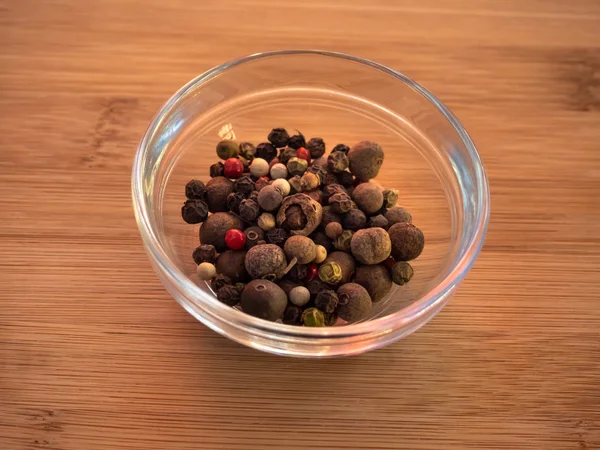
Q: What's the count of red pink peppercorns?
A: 4